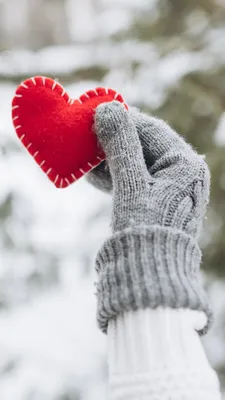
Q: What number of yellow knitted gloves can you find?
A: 0